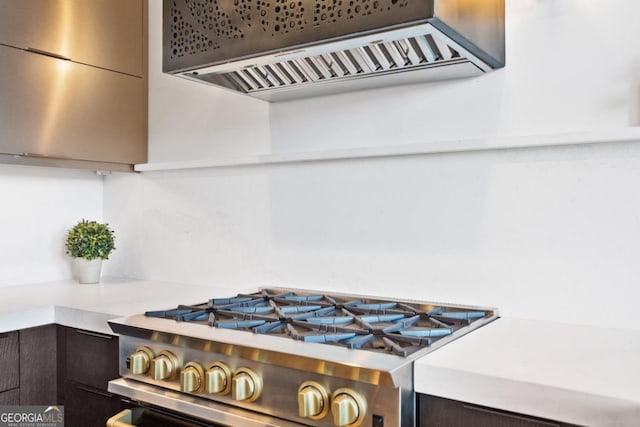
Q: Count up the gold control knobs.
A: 7